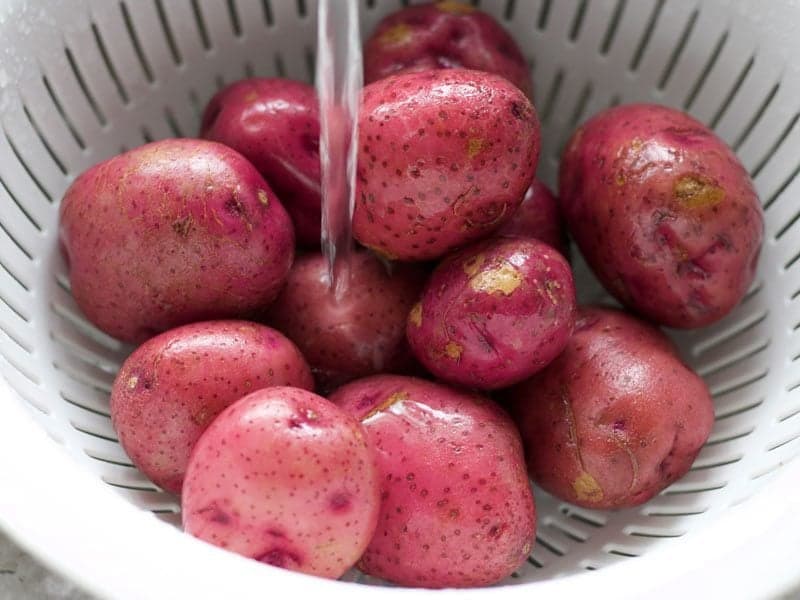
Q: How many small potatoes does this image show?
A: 12